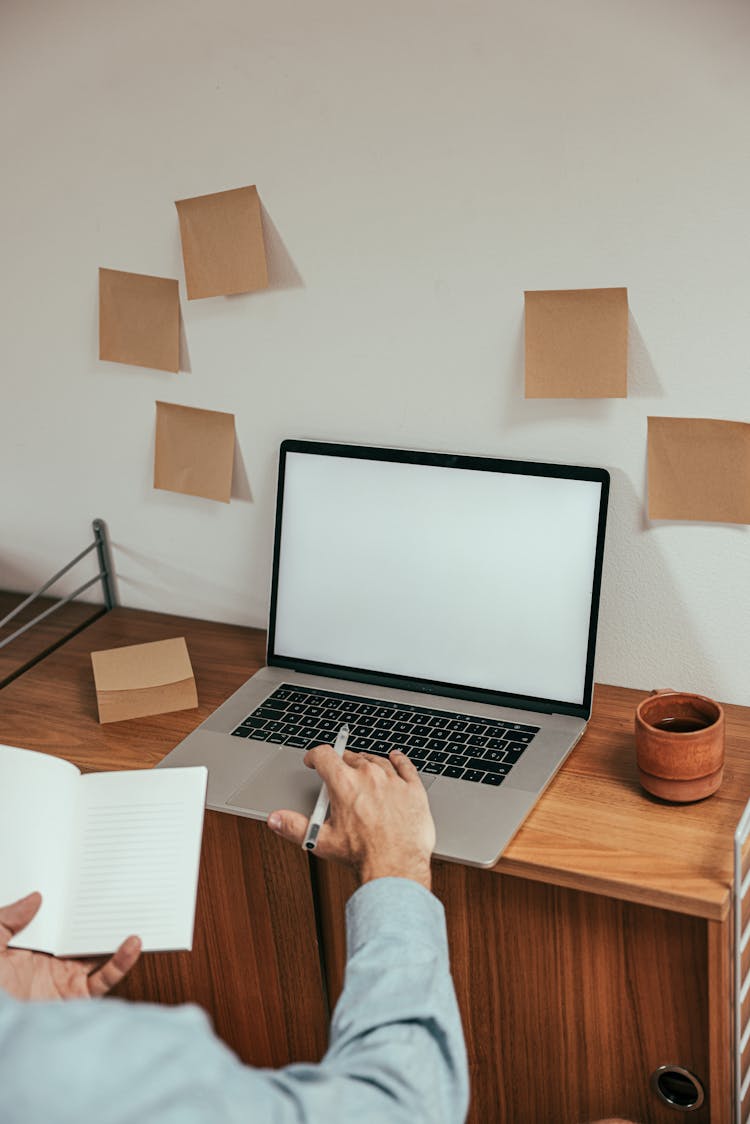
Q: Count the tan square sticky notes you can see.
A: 5